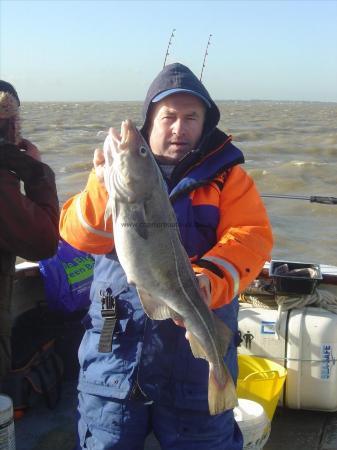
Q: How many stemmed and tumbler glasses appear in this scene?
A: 0